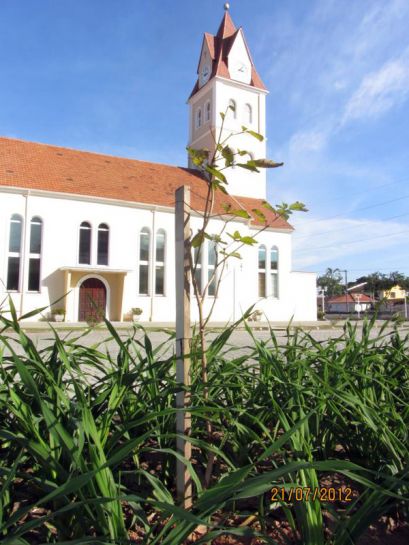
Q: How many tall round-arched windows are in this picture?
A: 10